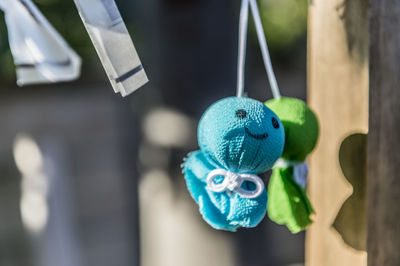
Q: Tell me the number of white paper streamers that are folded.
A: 2